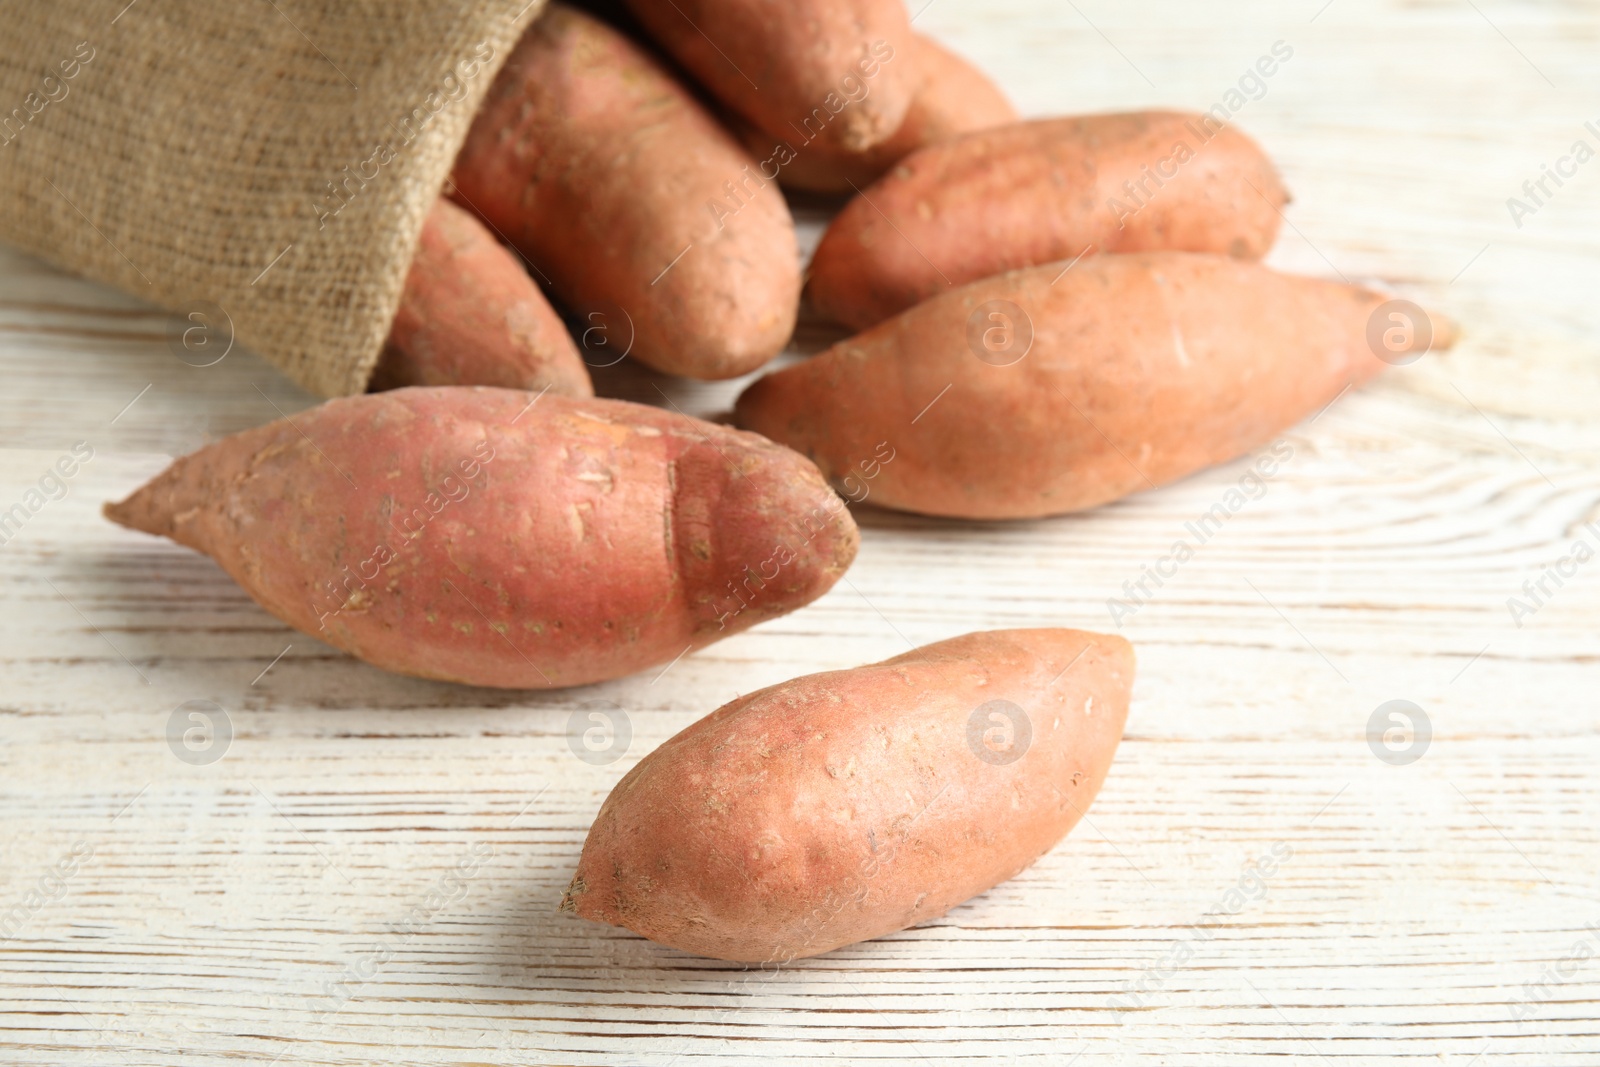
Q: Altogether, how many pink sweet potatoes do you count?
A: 8